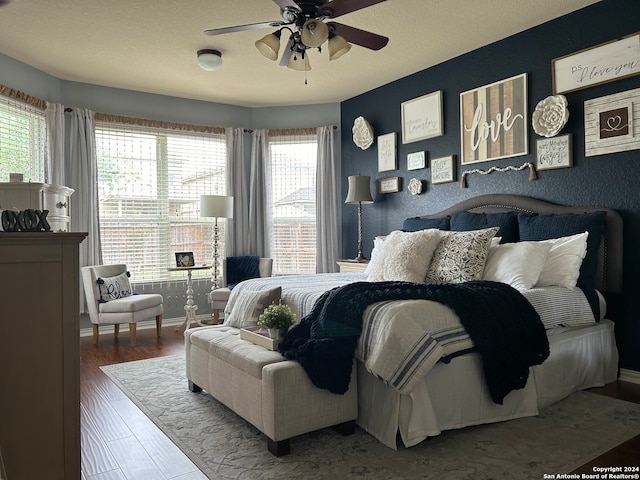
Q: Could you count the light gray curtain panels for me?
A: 5